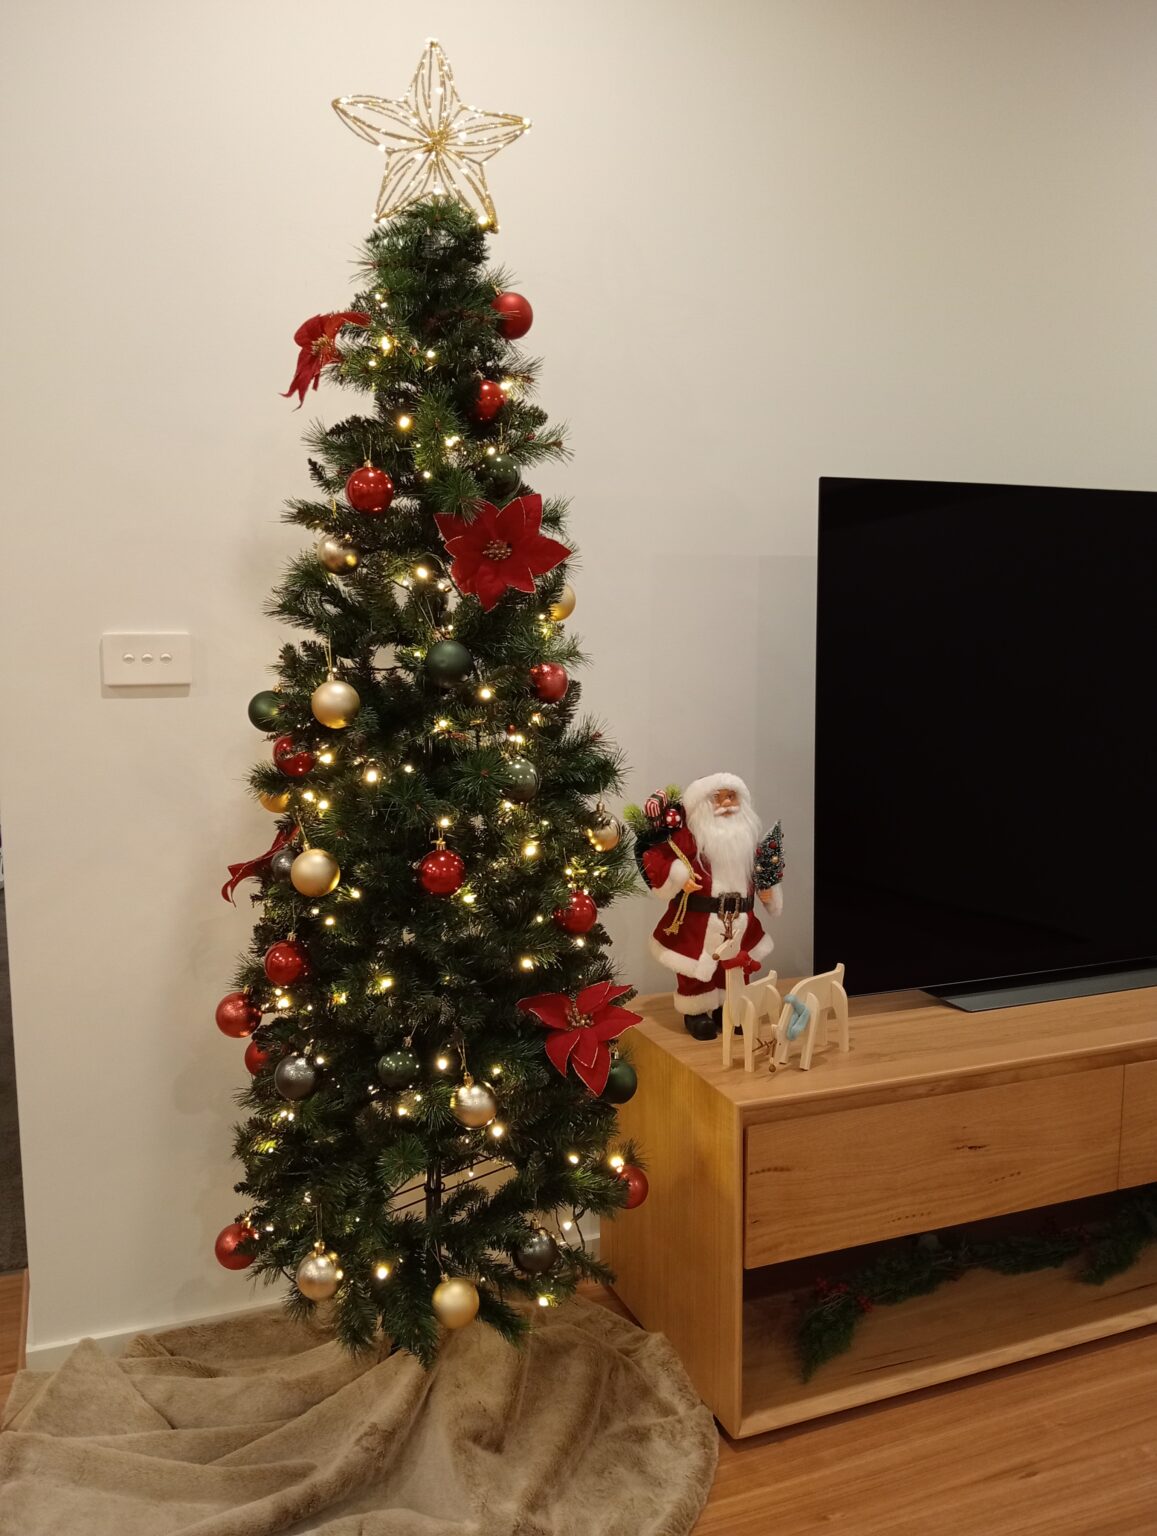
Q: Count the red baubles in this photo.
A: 12